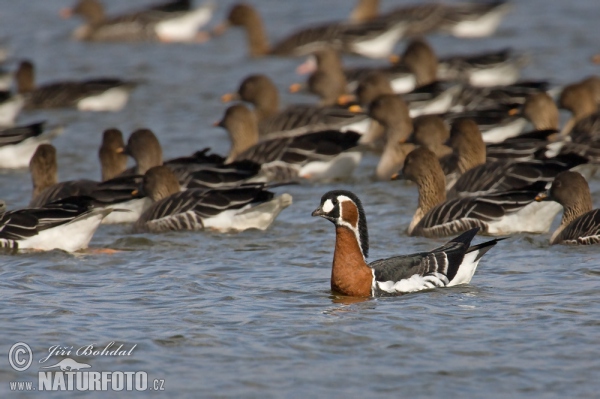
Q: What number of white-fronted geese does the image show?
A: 1